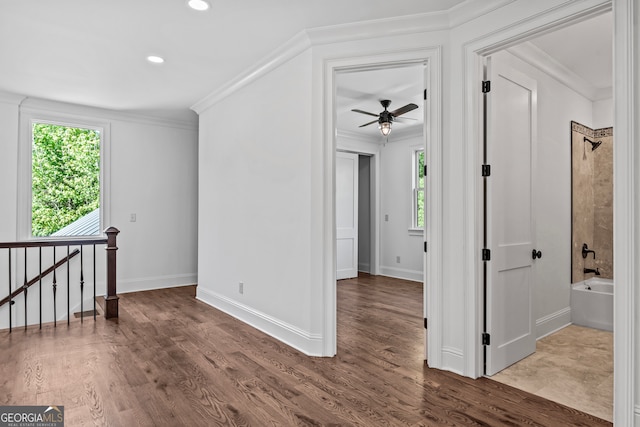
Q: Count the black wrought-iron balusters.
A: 7